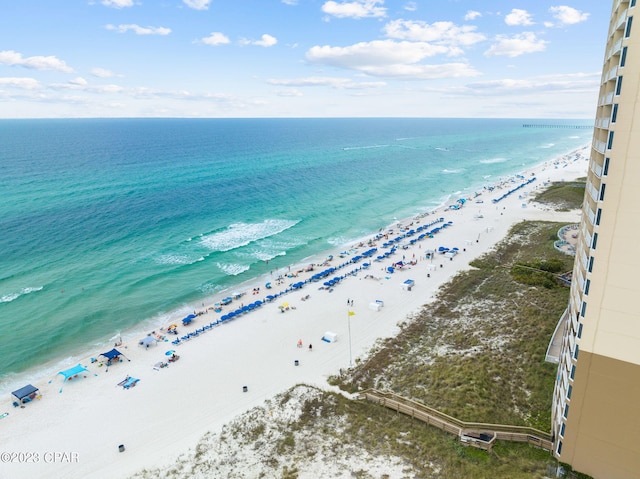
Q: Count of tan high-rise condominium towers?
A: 1